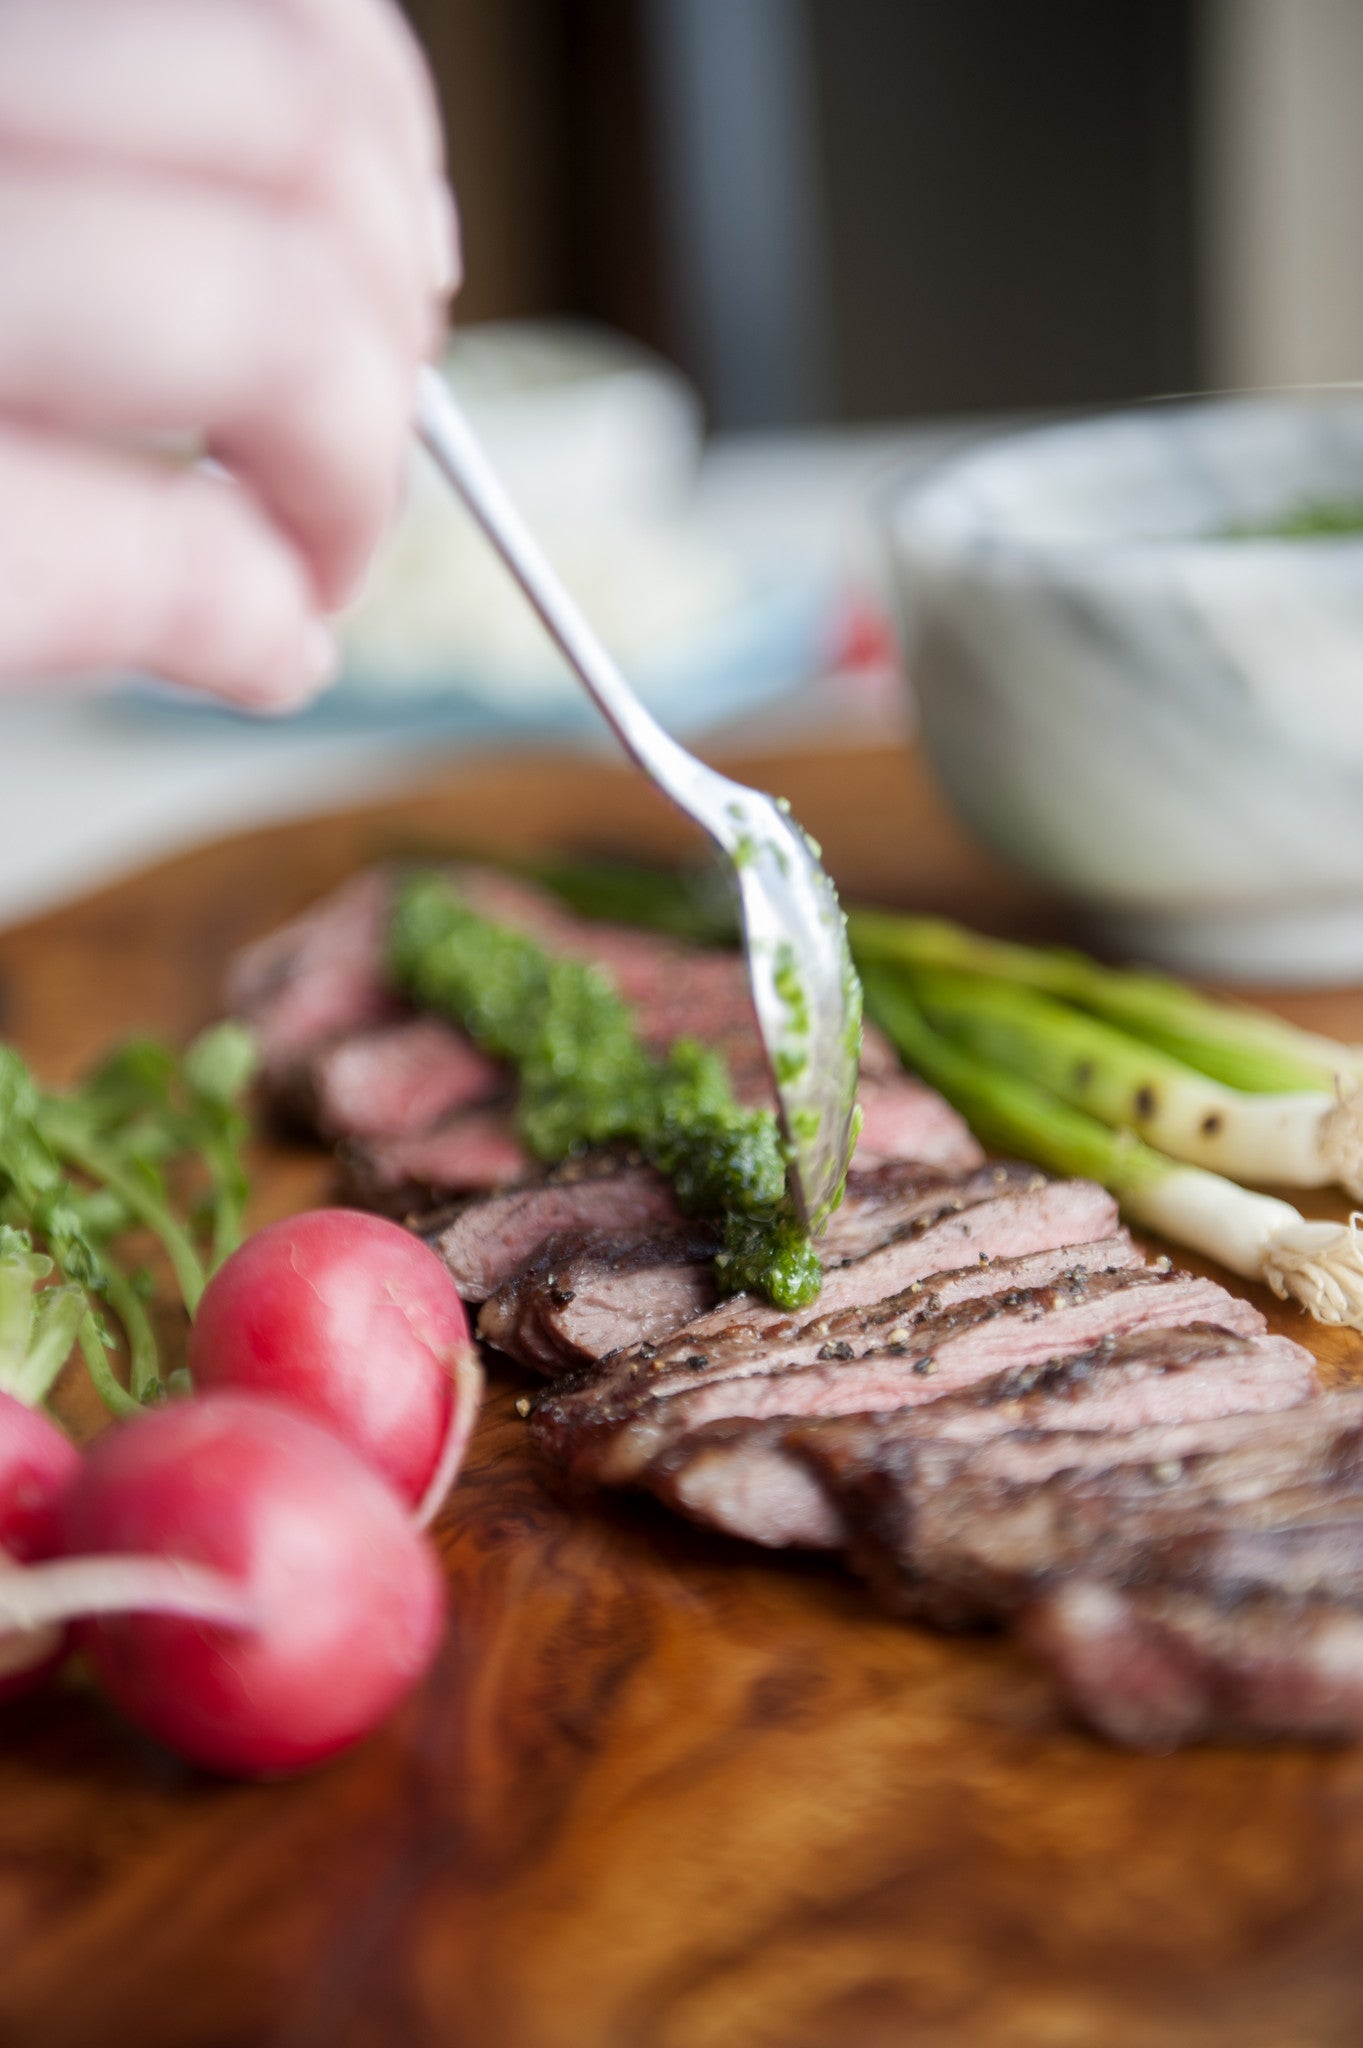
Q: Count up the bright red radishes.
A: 3